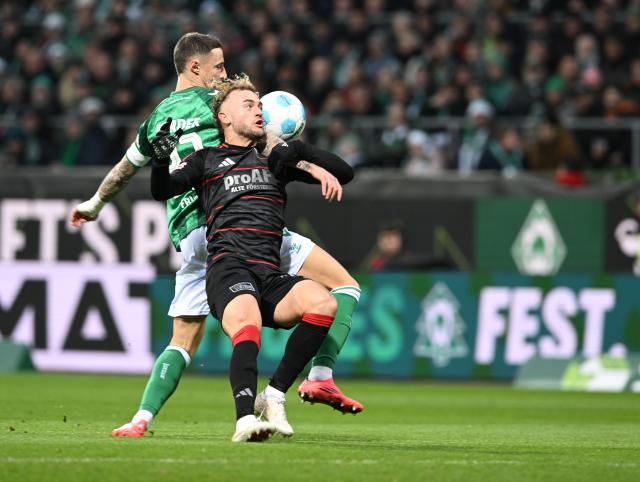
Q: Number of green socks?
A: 2